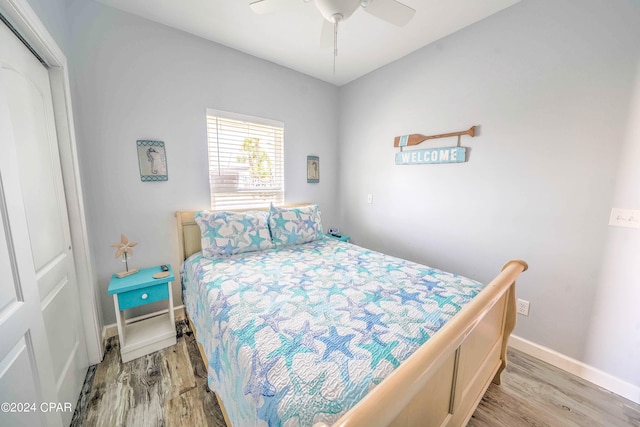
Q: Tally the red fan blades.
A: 0